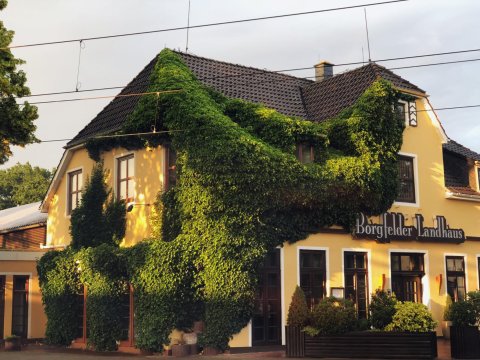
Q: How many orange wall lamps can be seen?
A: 2